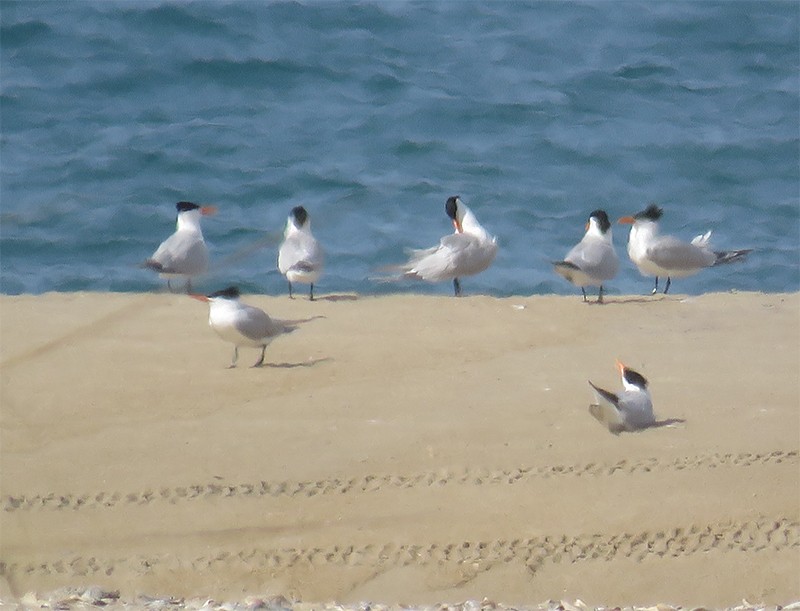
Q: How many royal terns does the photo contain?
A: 7